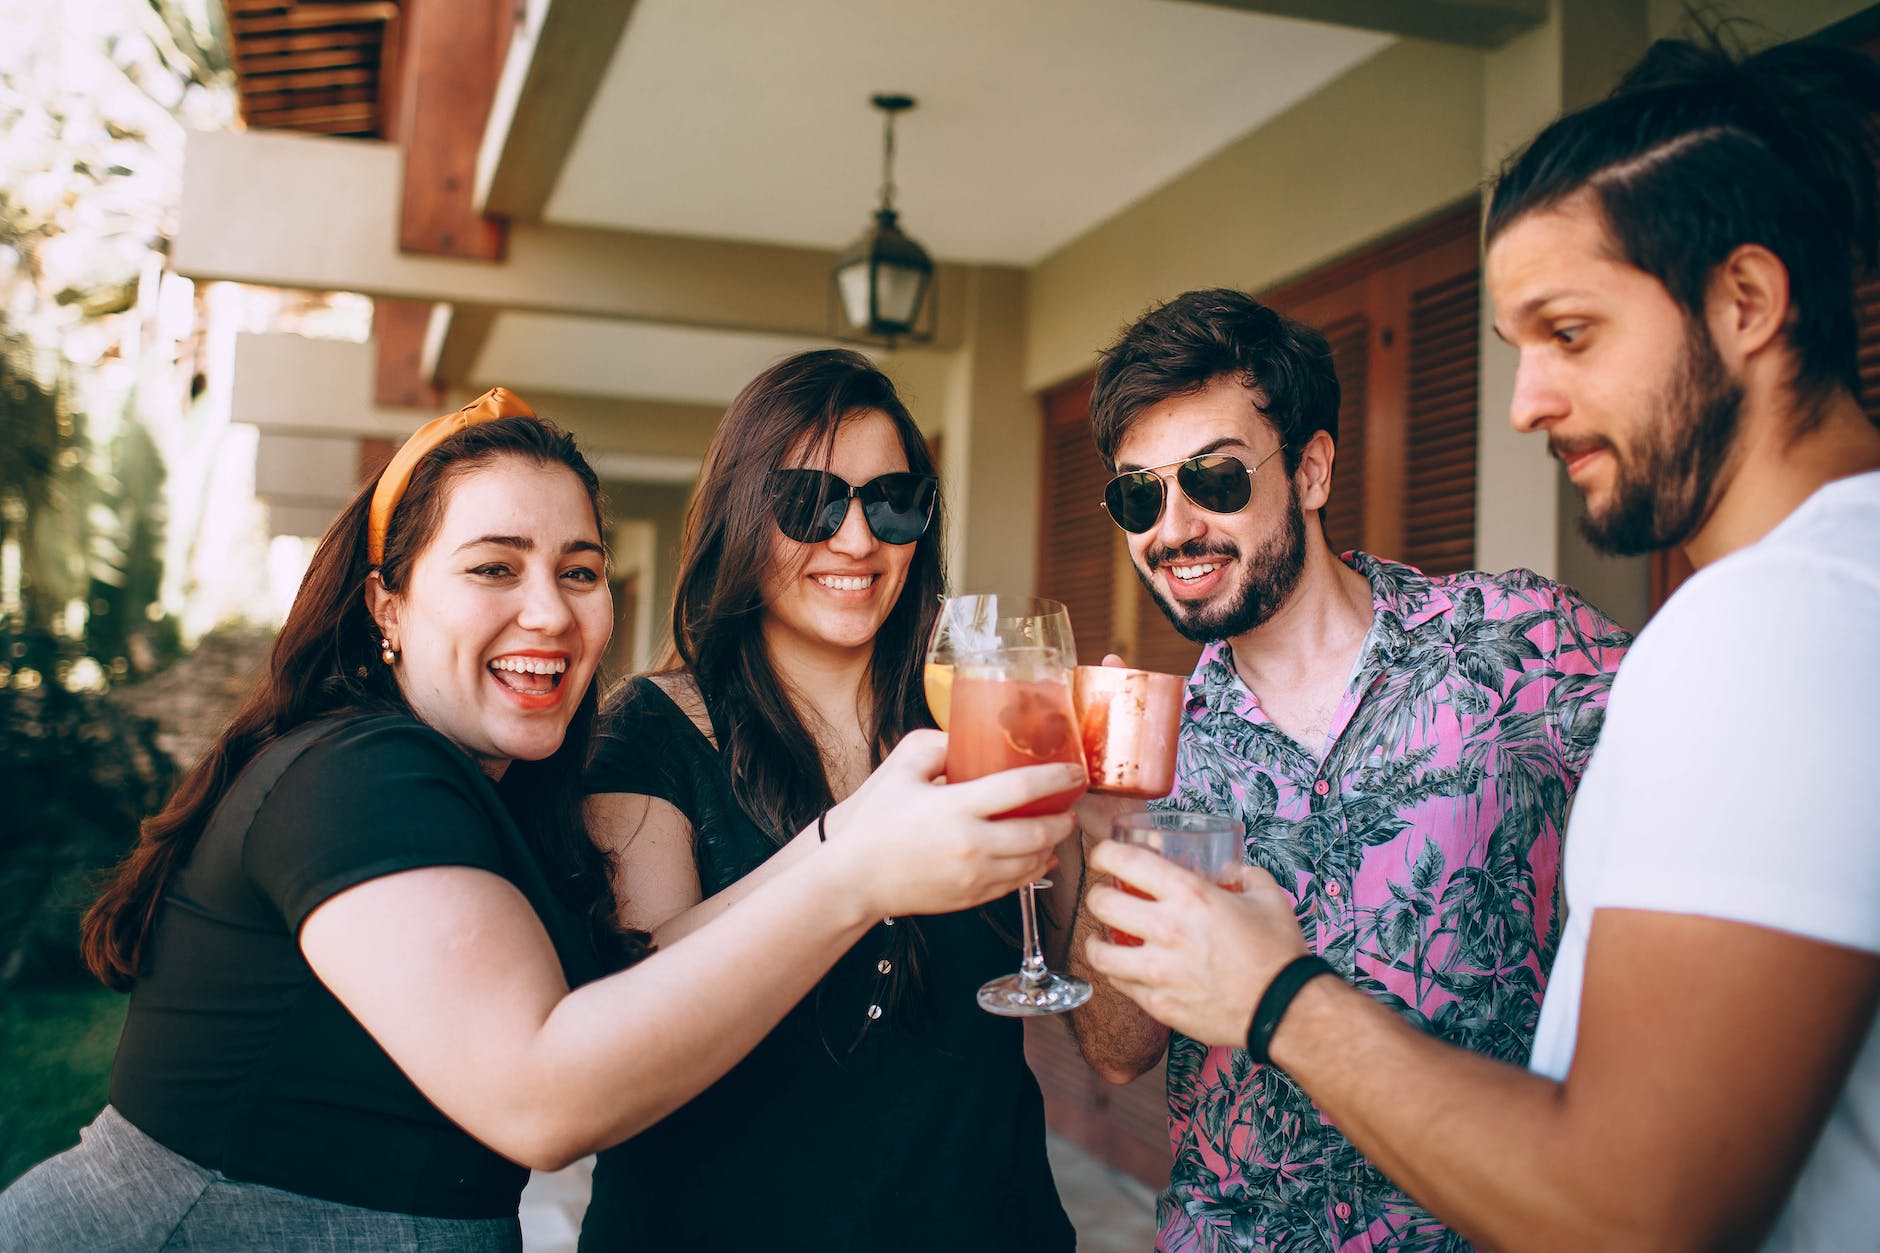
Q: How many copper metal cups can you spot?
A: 1